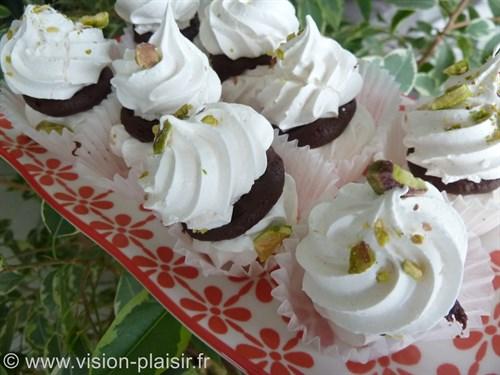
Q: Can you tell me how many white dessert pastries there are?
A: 8